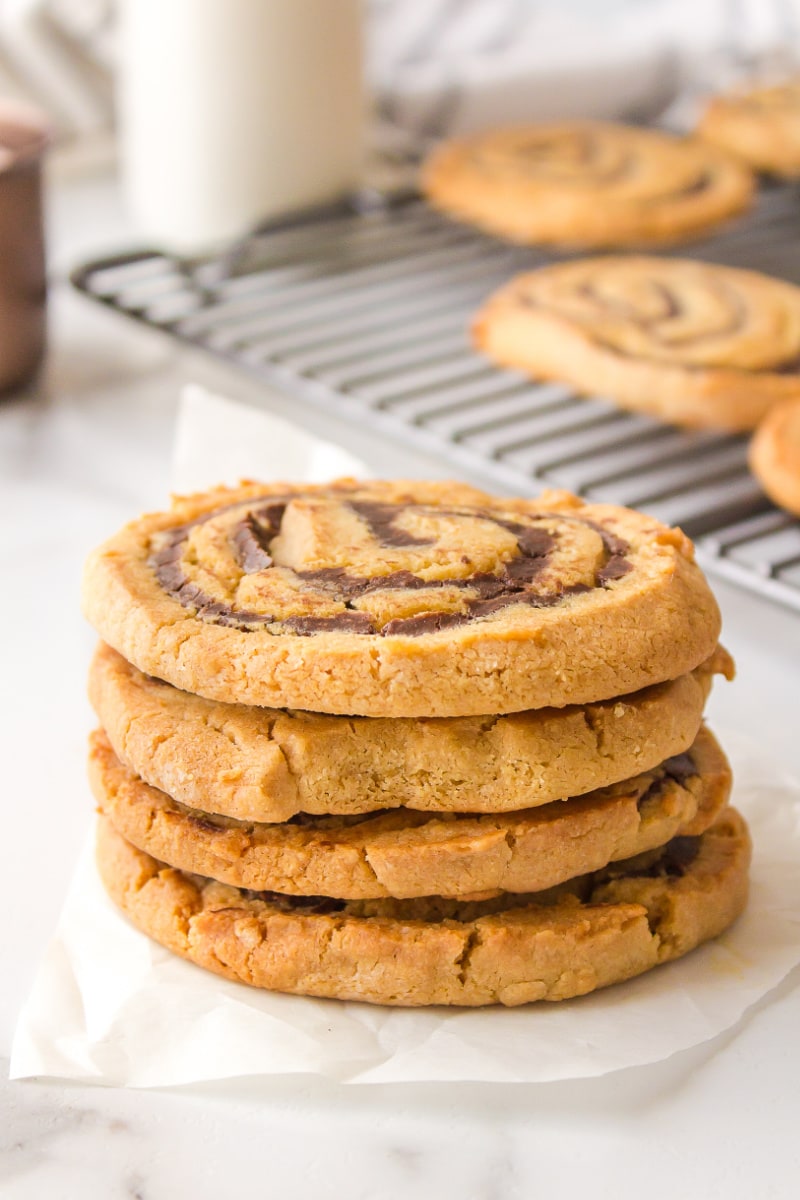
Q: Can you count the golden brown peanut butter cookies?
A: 8